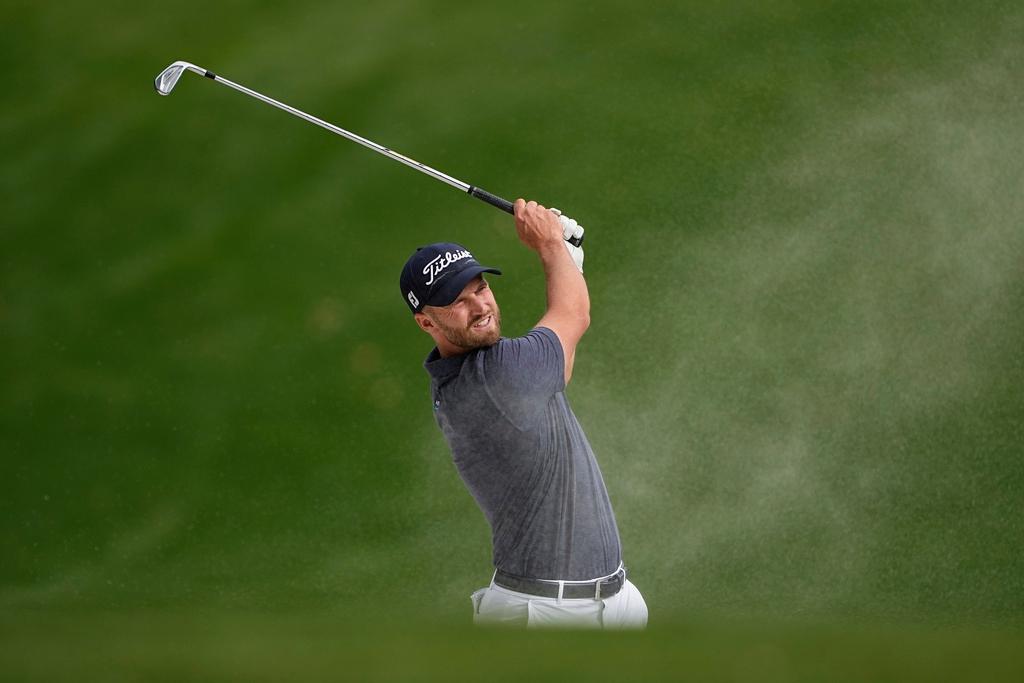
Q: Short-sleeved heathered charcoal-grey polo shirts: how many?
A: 1